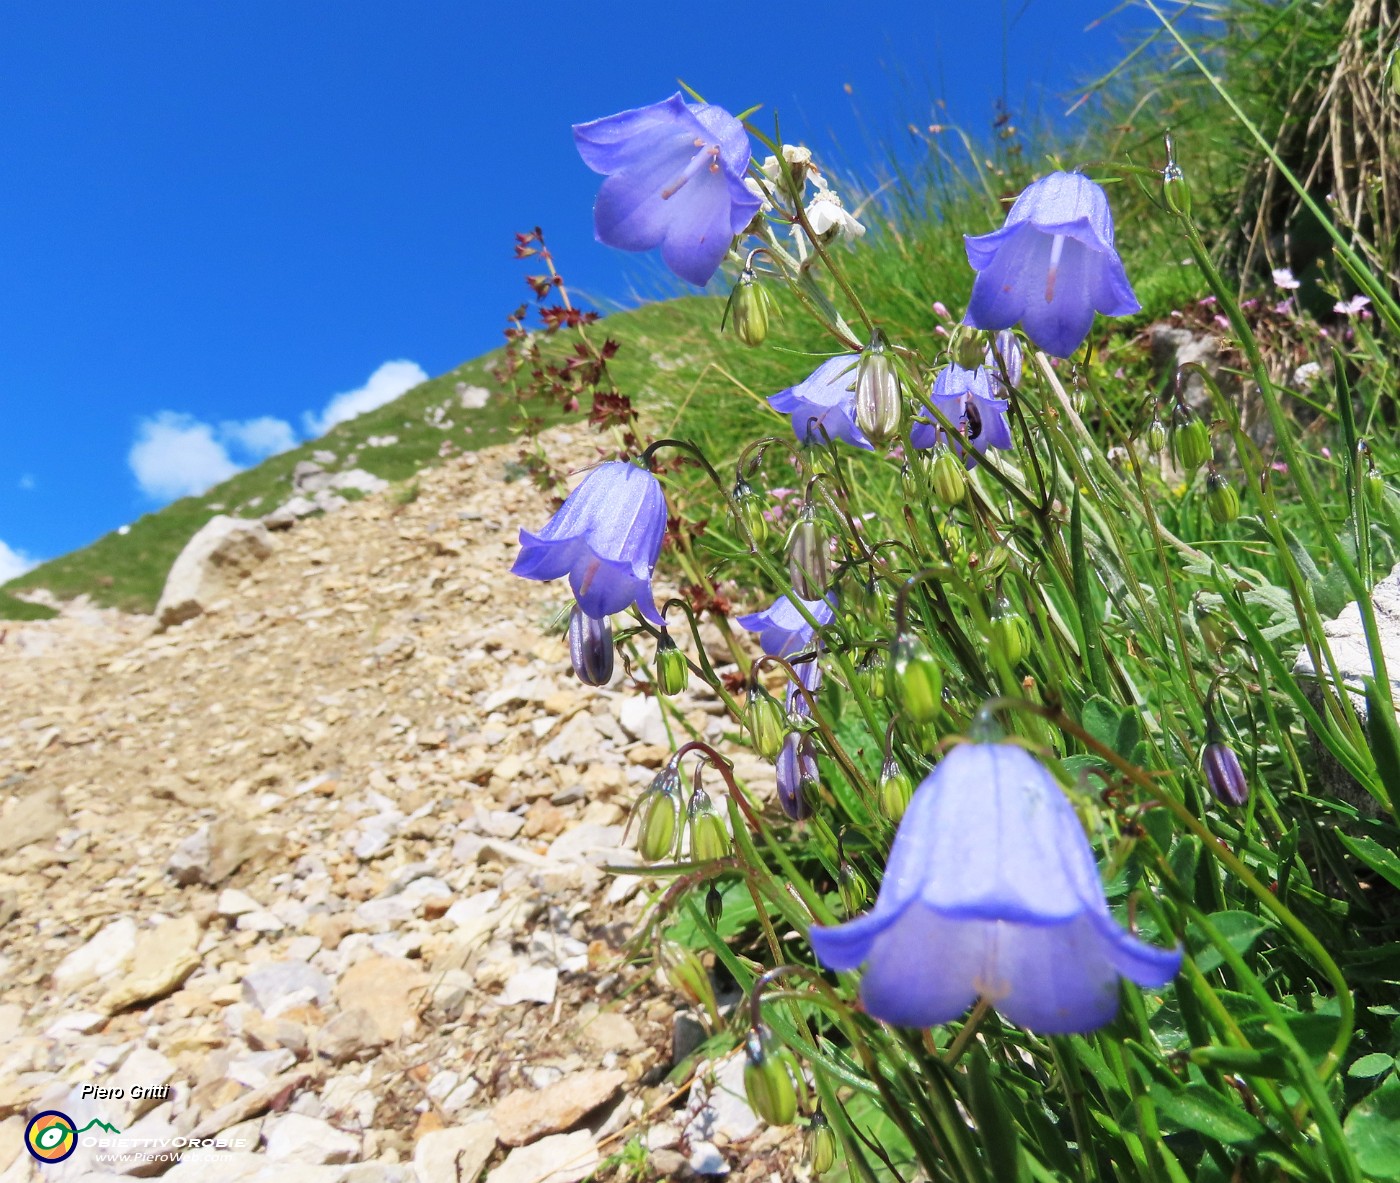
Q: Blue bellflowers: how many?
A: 7